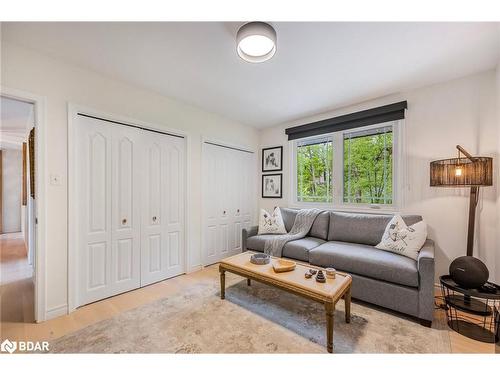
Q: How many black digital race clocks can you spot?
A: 0